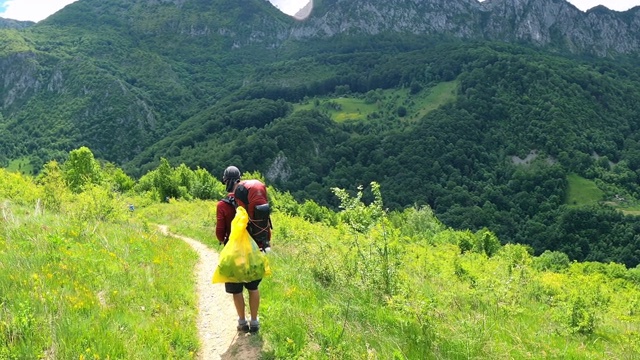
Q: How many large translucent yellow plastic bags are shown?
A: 1